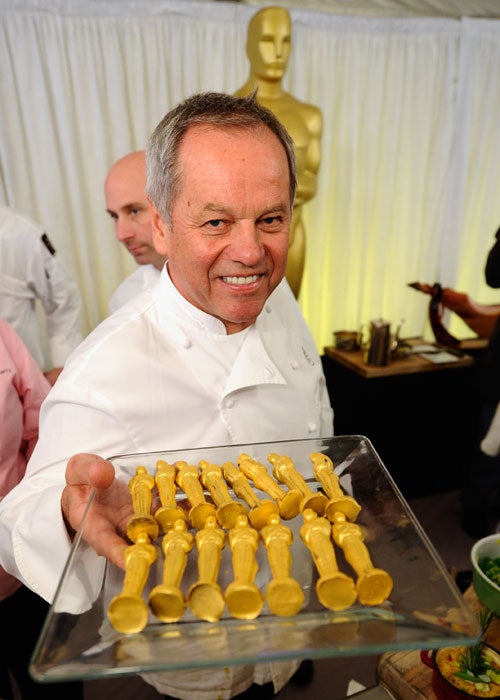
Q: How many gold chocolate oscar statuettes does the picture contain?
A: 15